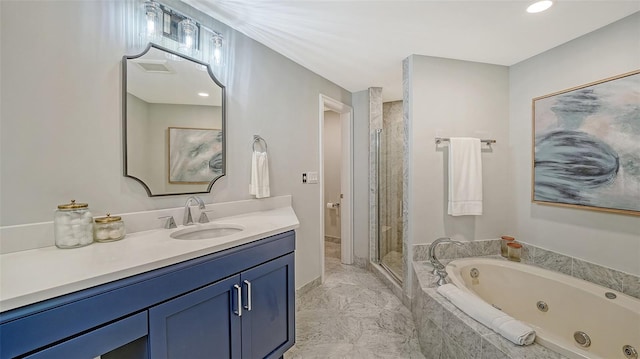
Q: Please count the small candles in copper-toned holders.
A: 2